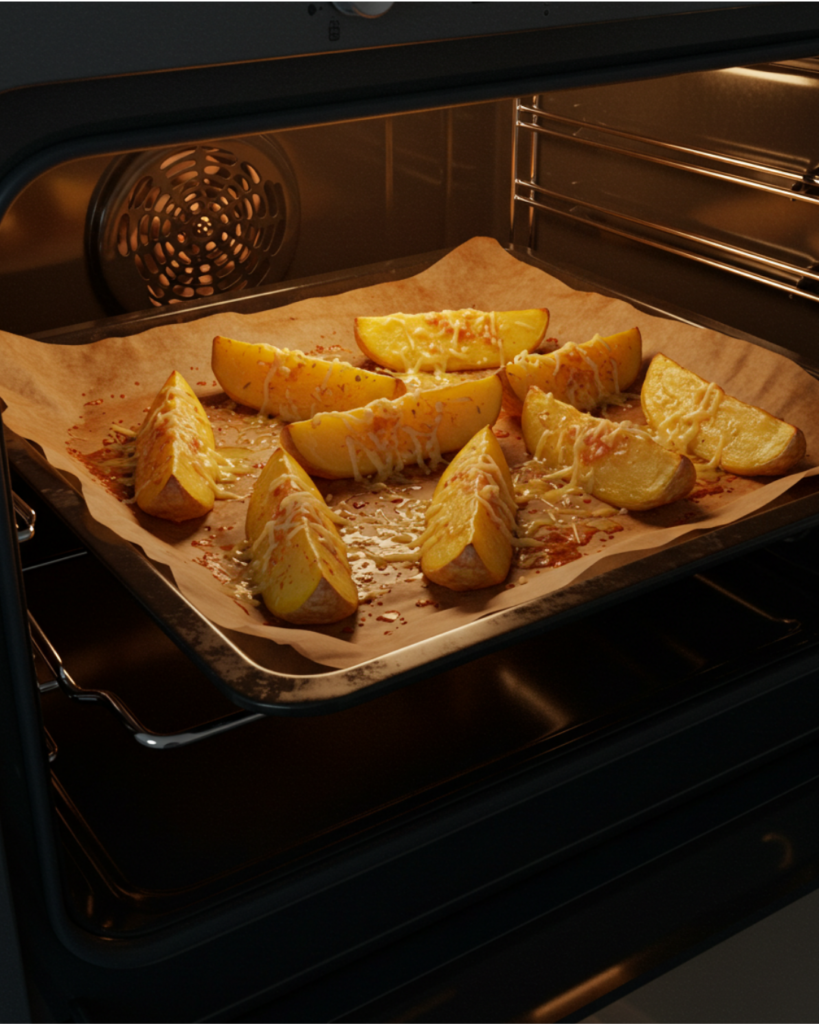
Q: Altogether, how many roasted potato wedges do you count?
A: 9